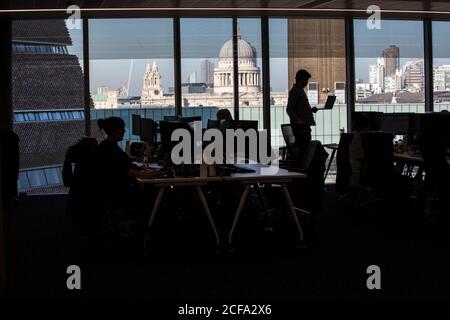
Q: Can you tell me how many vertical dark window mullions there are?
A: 6